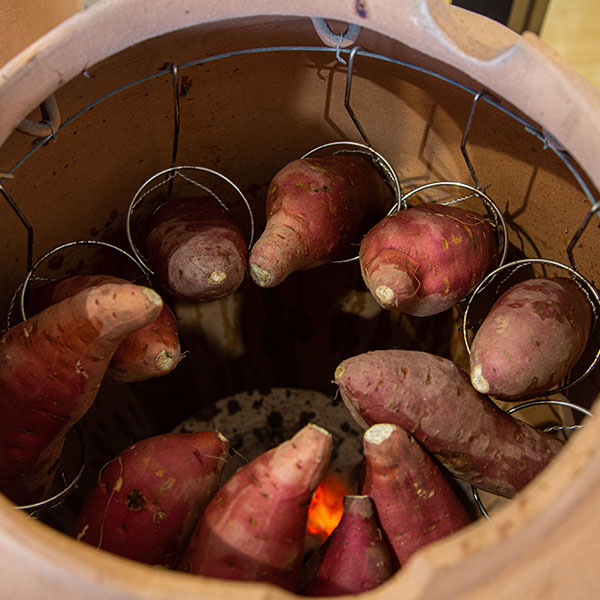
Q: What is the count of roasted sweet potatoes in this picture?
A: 11